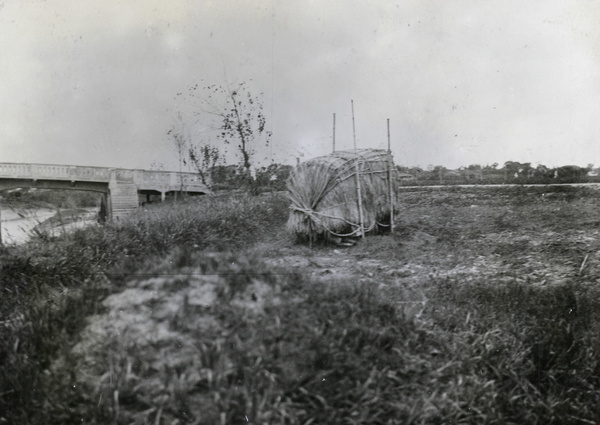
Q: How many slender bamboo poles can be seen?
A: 3